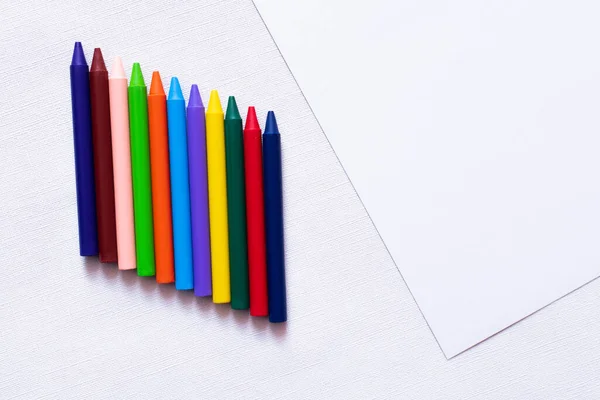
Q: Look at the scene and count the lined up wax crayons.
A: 11